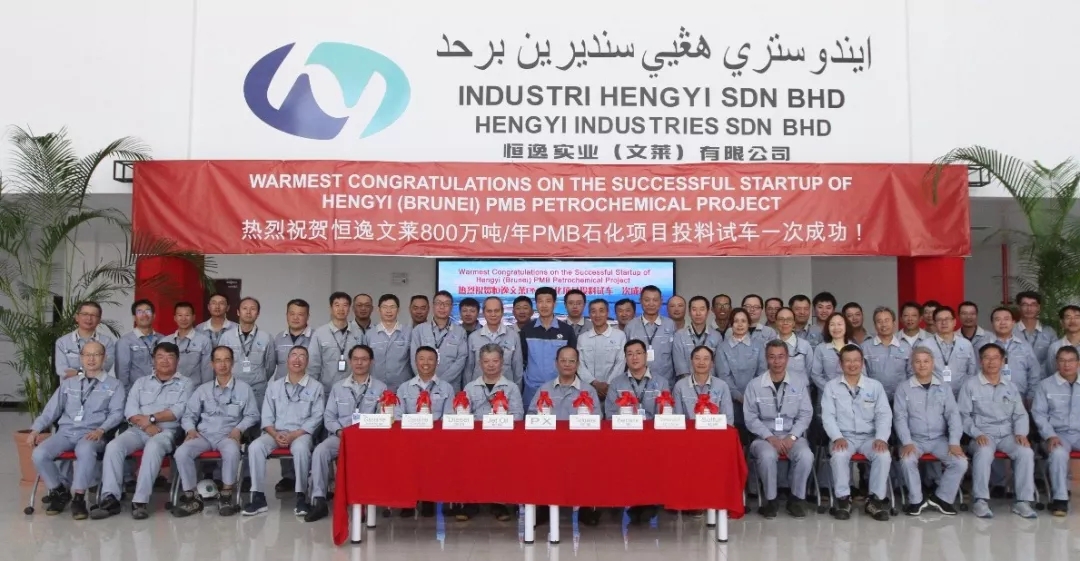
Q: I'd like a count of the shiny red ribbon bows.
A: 9